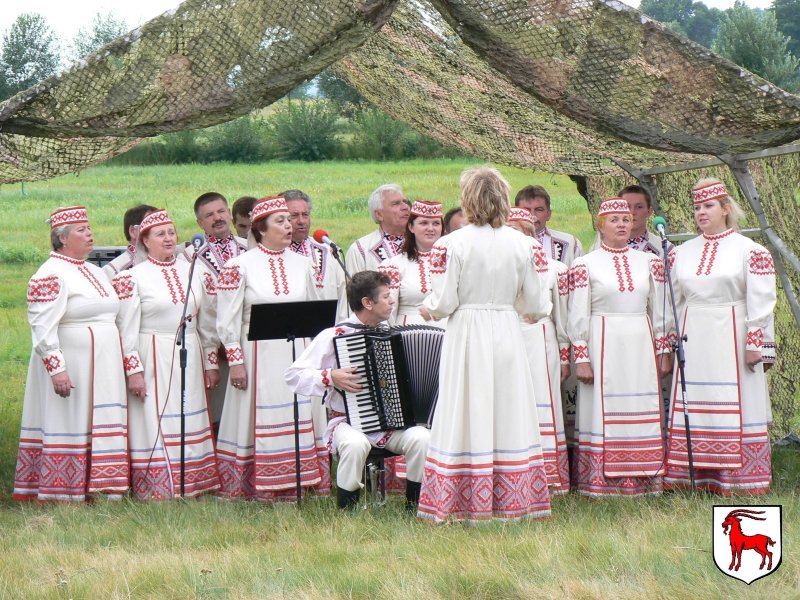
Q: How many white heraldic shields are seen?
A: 1